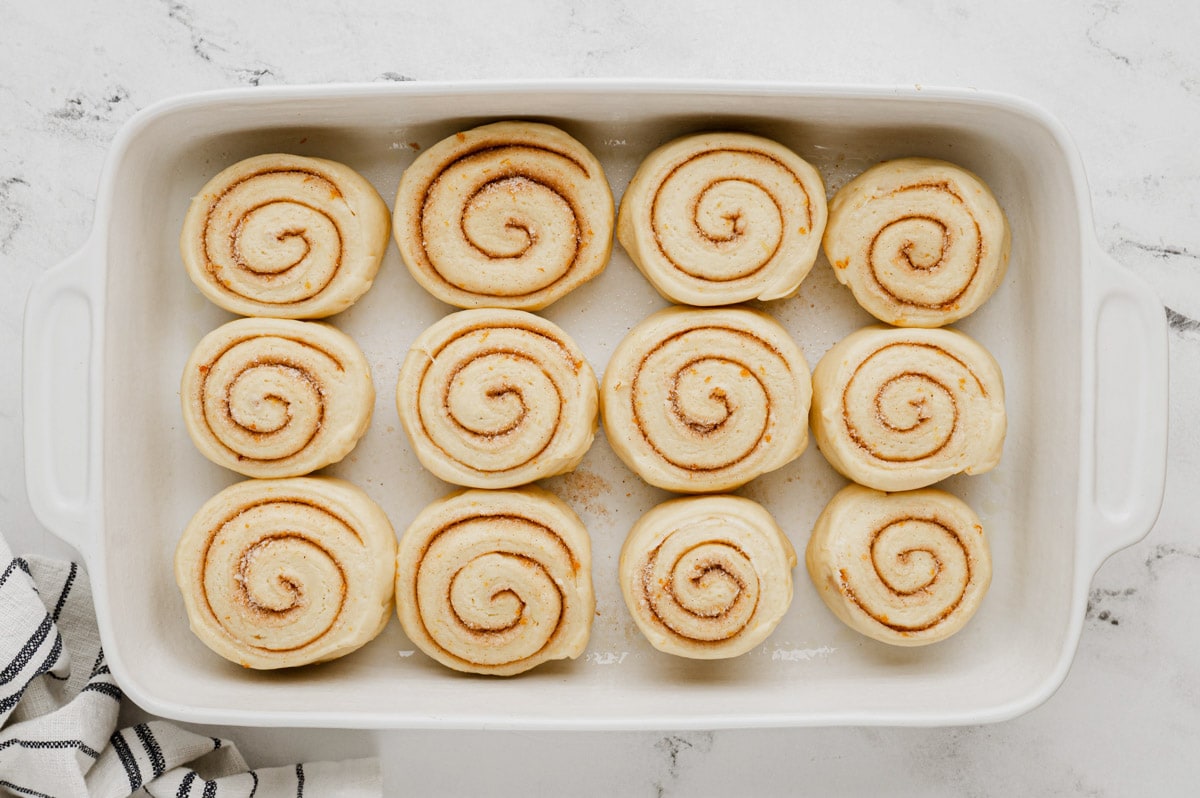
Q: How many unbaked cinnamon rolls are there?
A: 12